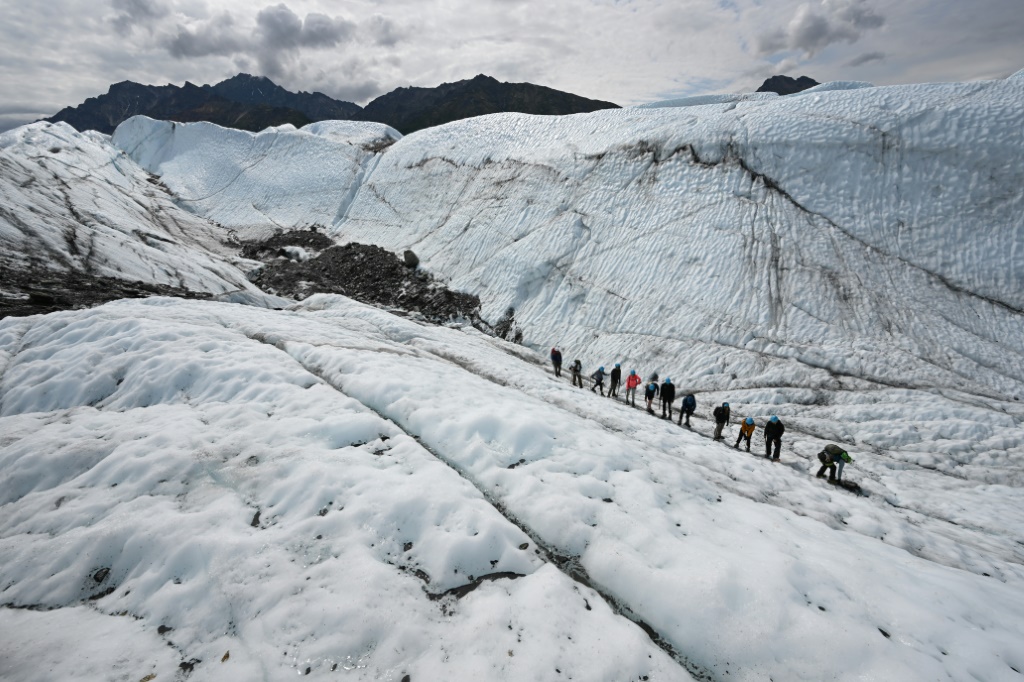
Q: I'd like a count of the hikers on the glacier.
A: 12